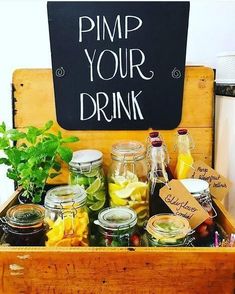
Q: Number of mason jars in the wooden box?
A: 7